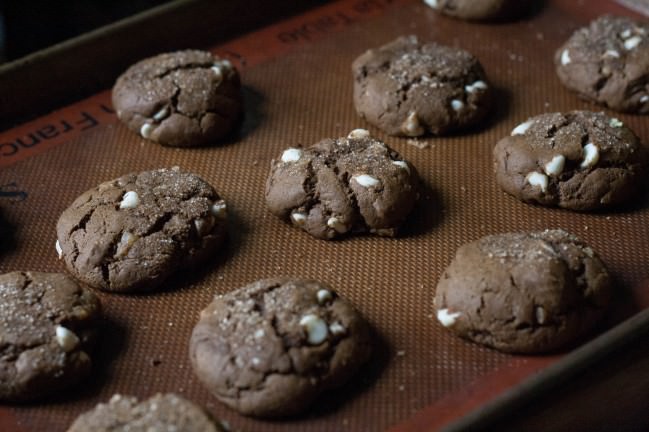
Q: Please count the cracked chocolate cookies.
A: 11